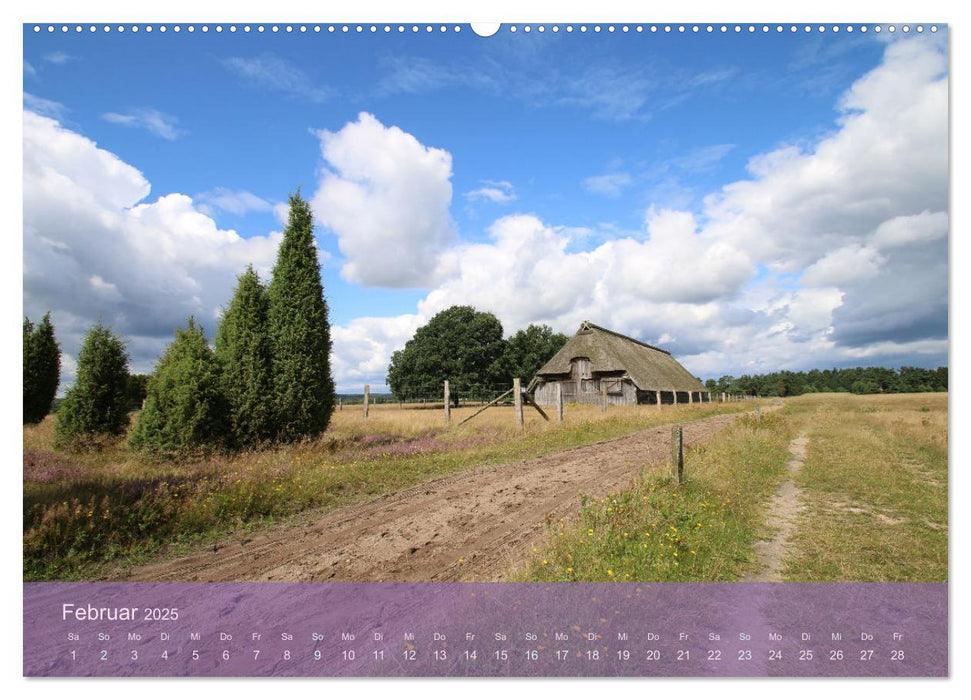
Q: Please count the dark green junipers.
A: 5